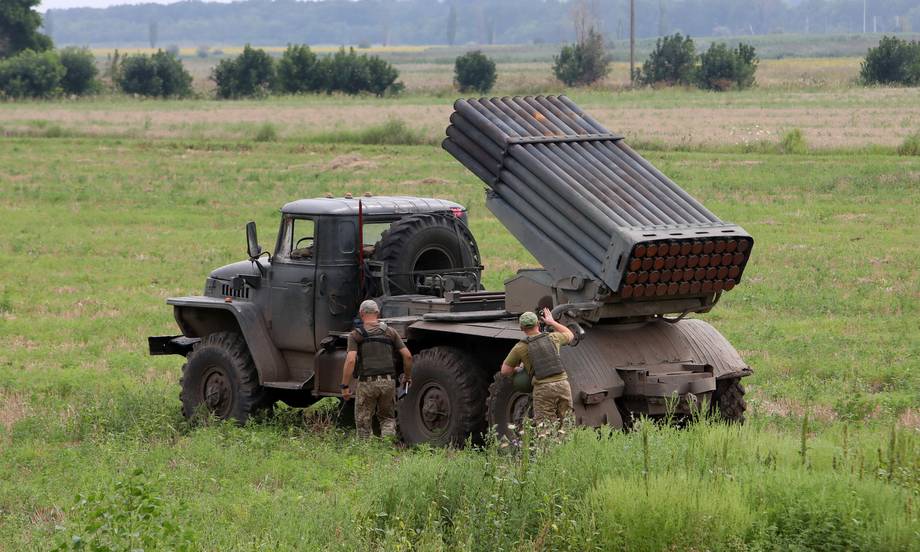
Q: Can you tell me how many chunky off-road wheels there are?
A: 5